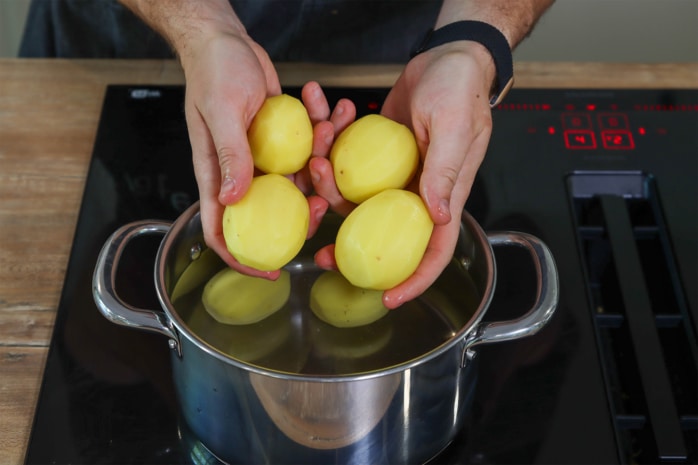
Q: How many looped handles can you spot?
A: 2